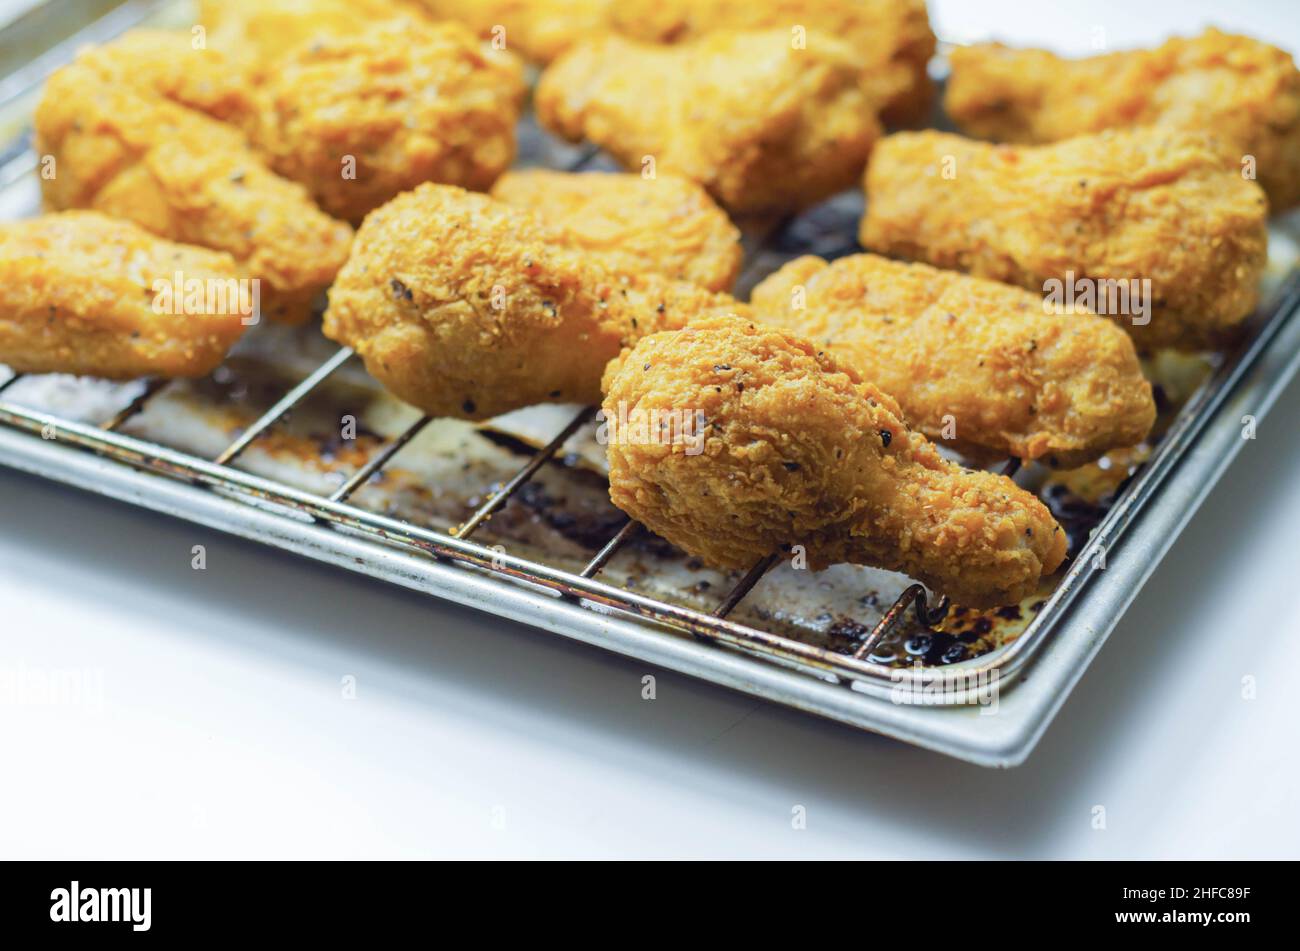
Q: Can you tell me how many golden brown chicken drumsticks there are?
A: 2